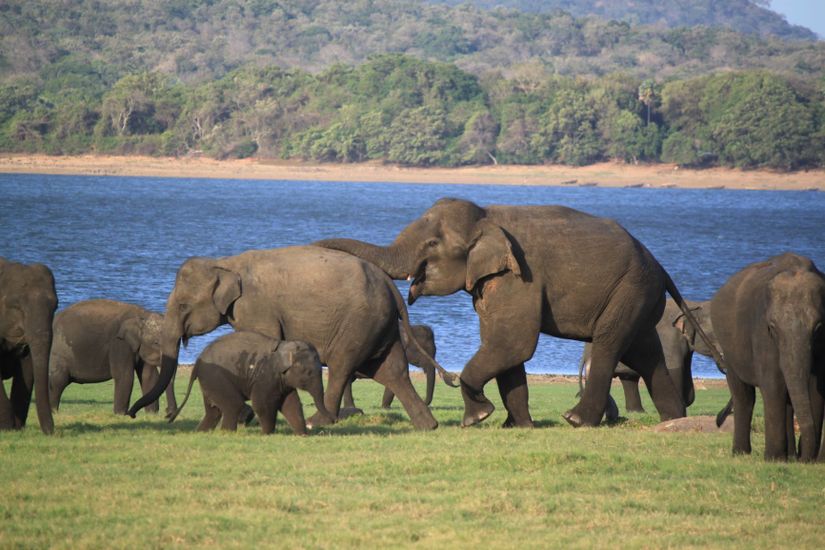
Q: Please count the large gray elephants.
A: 4